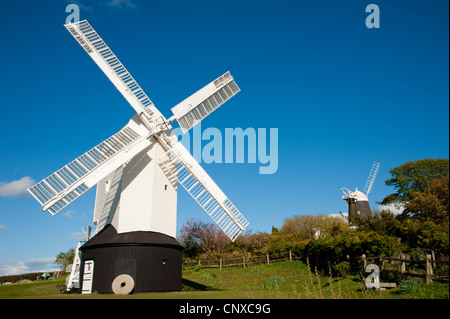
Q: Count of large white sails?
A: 4